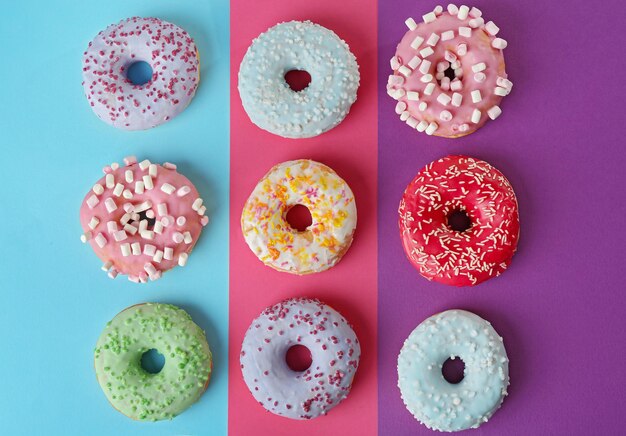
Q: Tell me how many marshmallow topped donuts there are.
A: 2